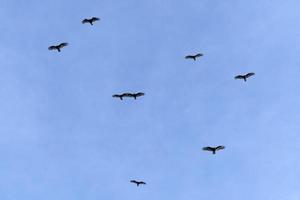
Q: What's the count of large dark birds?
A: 8